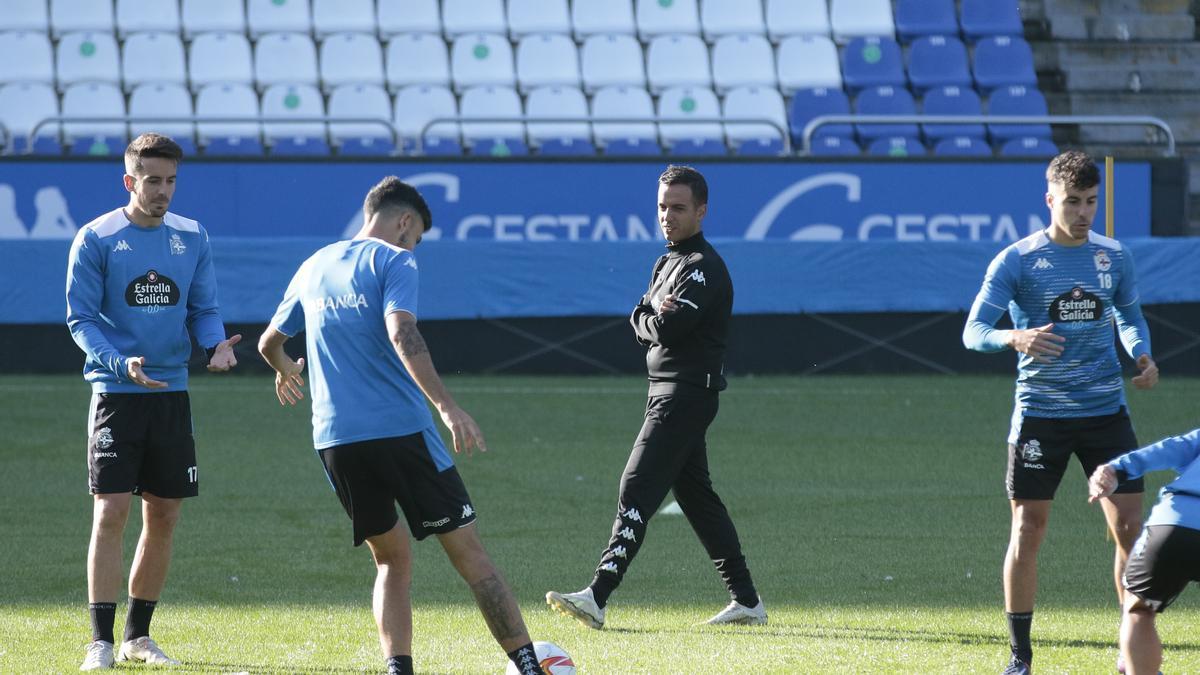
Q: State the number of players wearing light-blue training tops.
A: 4